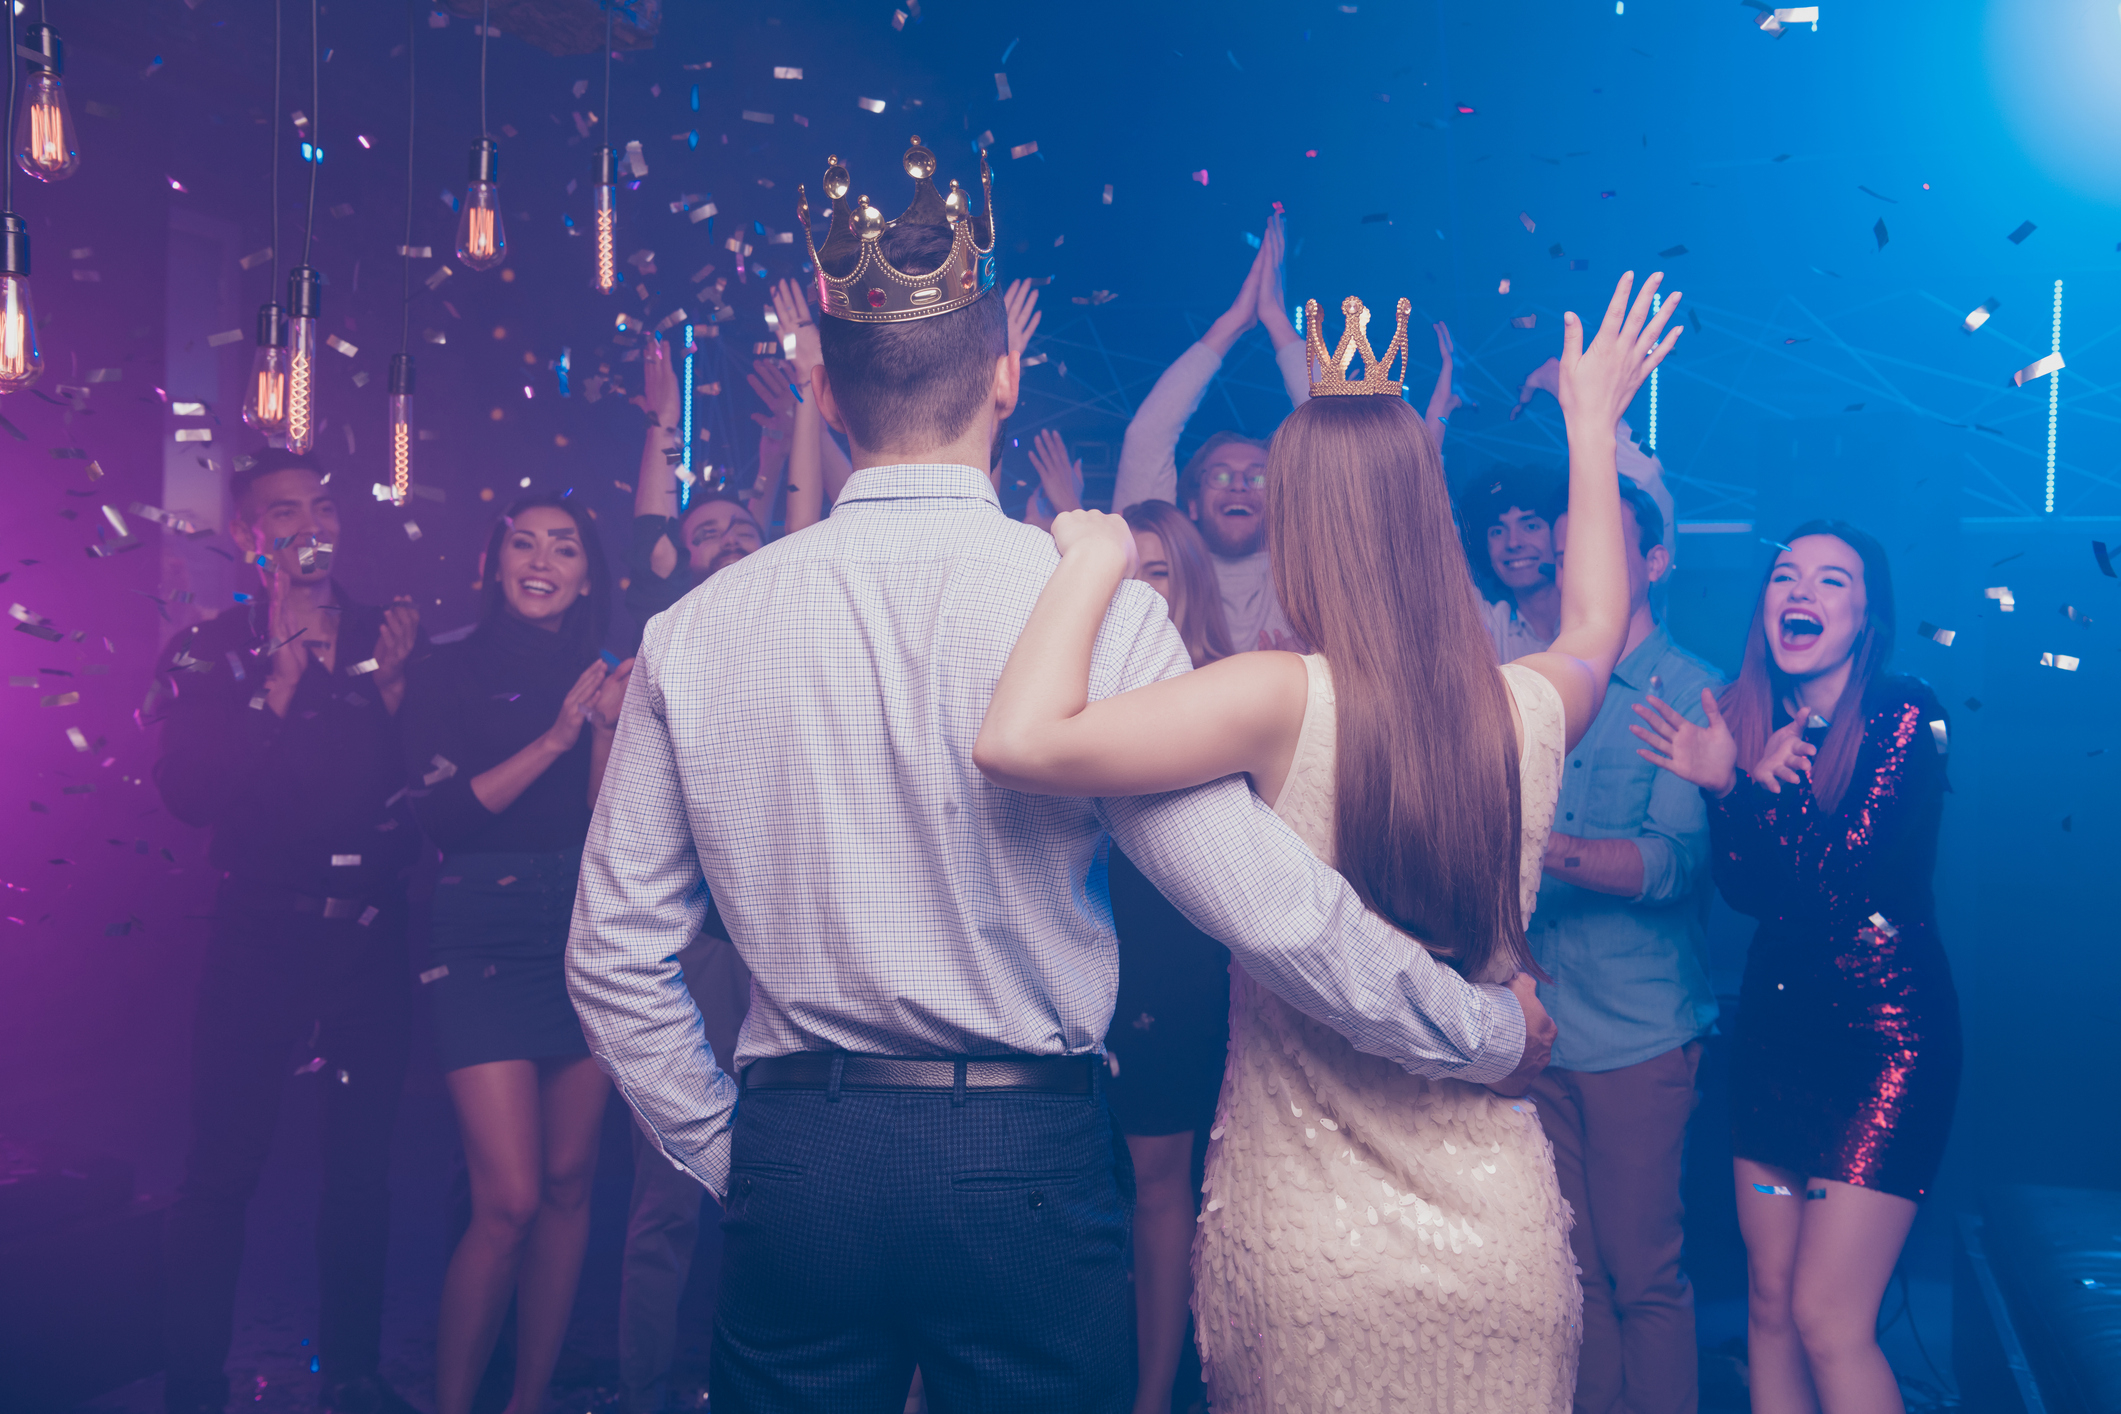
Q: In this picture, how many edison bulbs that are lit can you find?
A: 7